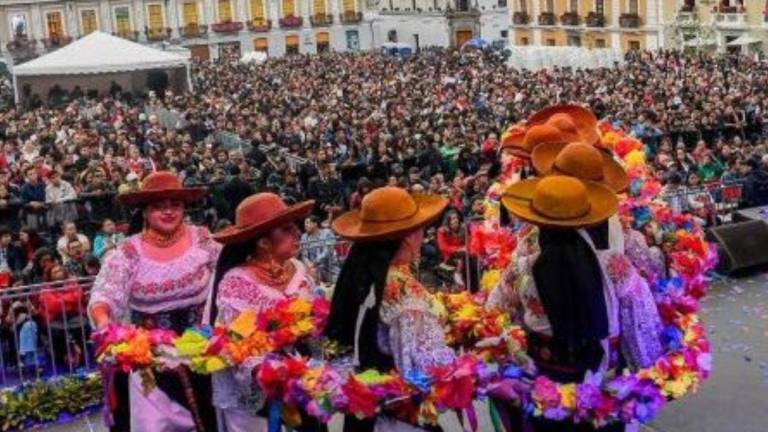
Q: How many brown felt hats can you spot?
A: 7